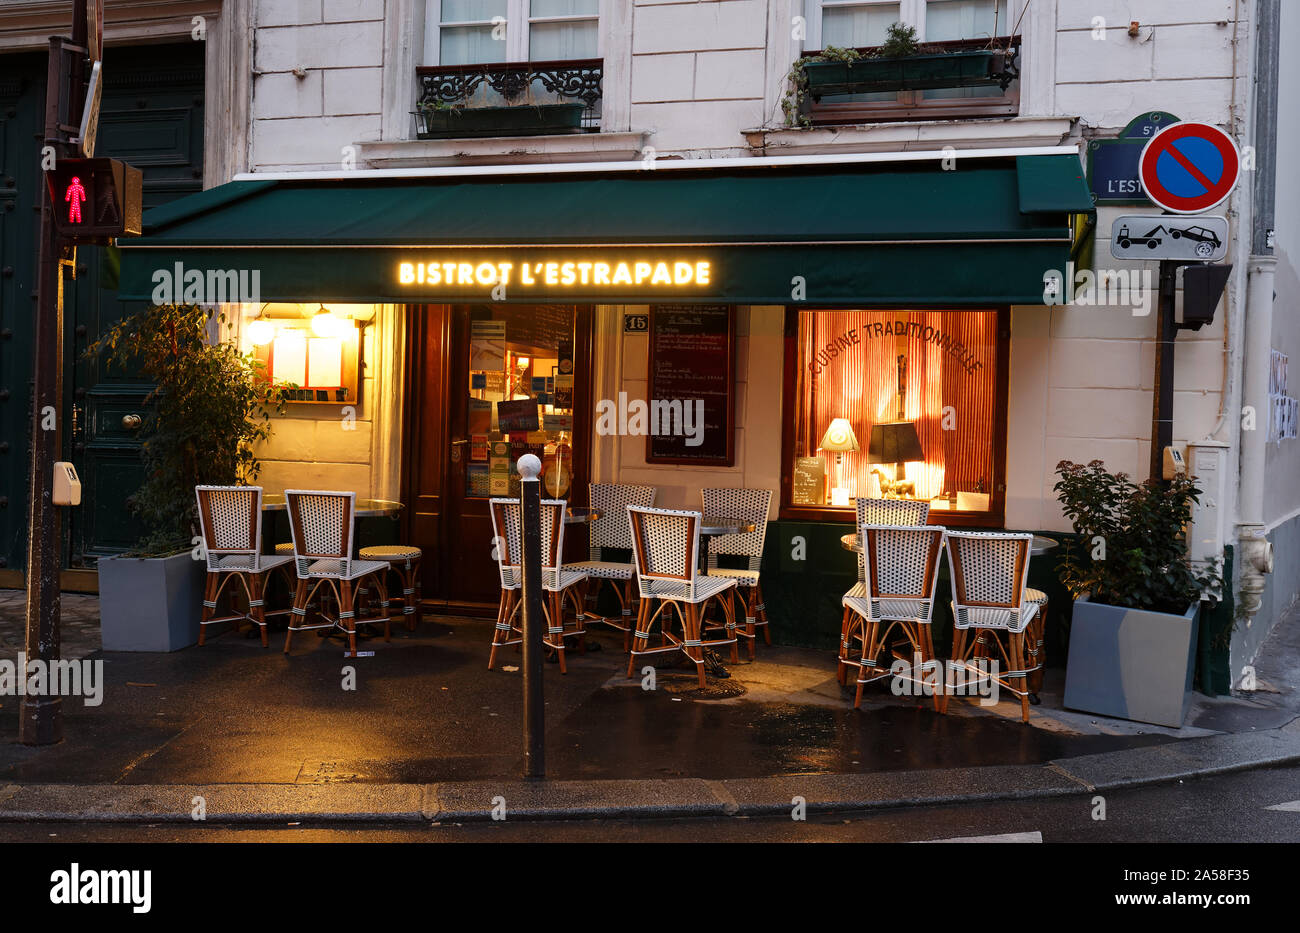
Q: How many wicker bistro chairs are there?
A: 9